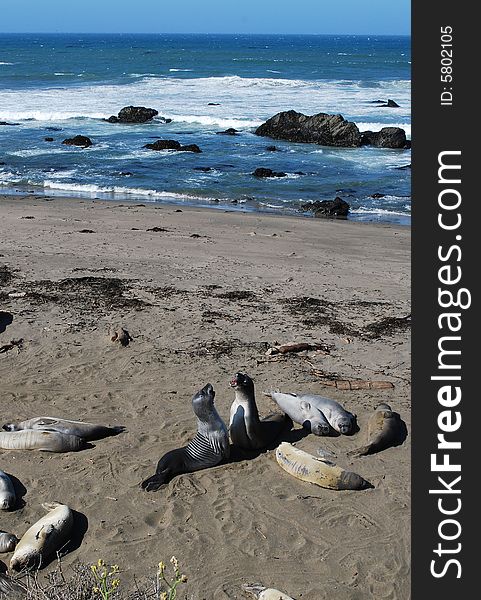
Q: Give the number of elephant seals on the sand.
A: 12